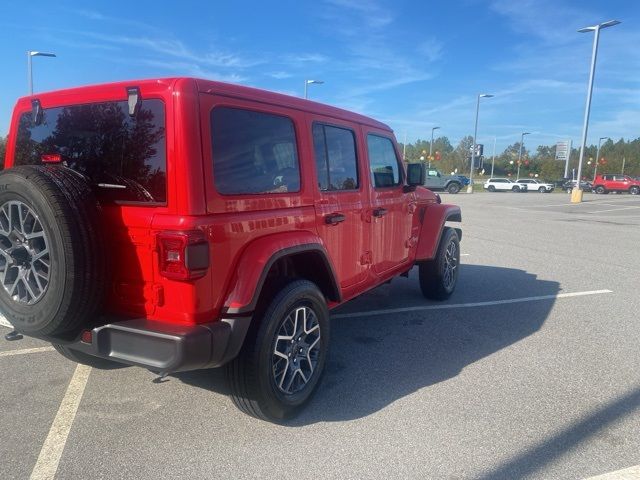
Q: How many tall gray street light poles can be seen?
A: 7